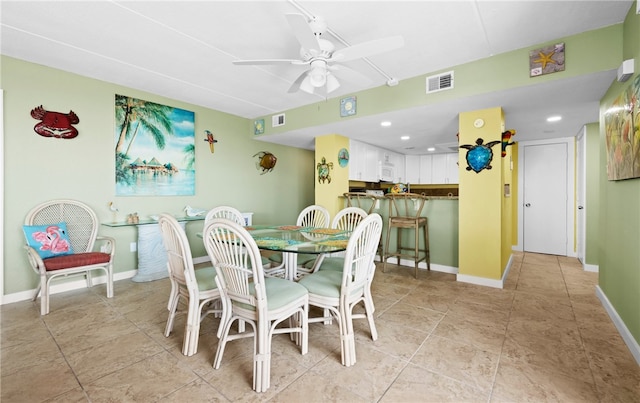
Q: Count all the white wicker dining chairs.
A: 6